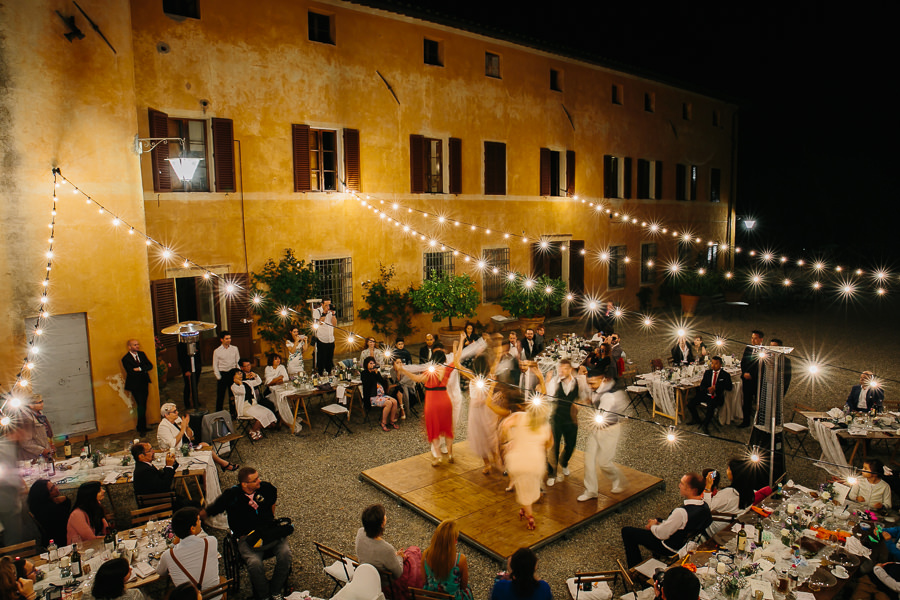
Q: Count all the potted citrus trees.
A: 2